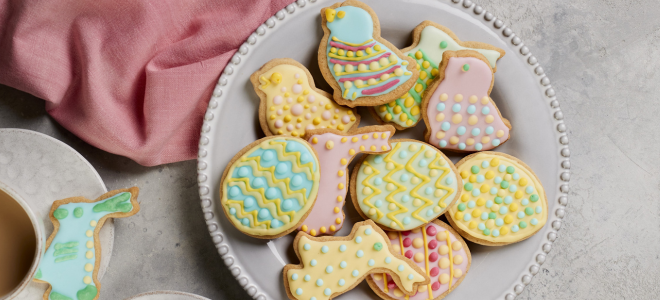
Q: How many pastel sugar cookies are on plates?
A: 11